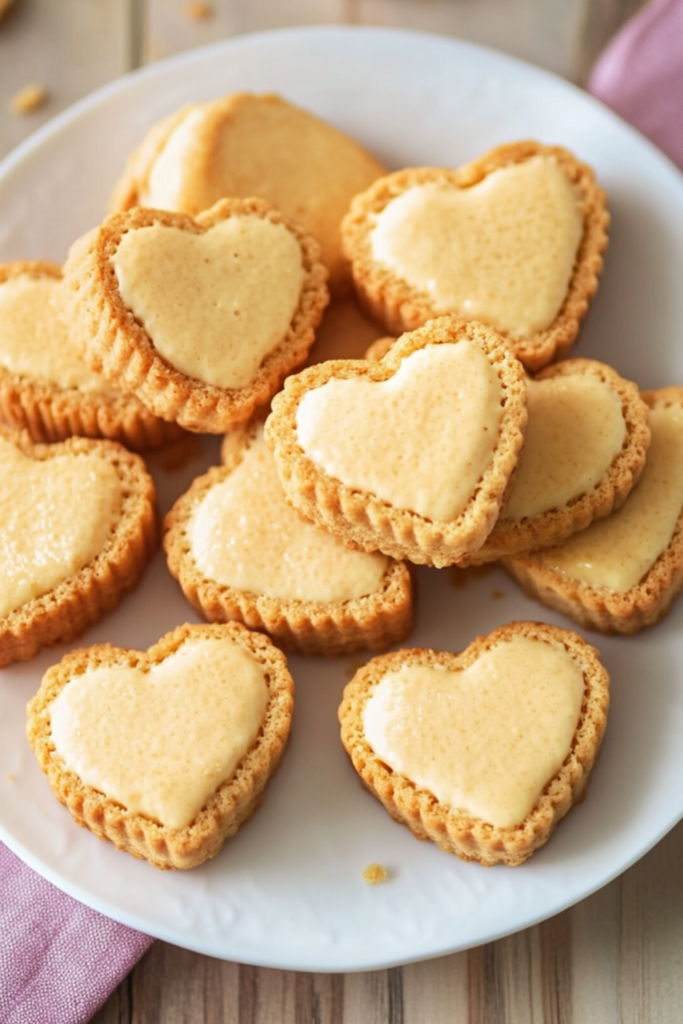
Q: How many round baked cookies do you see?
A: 0